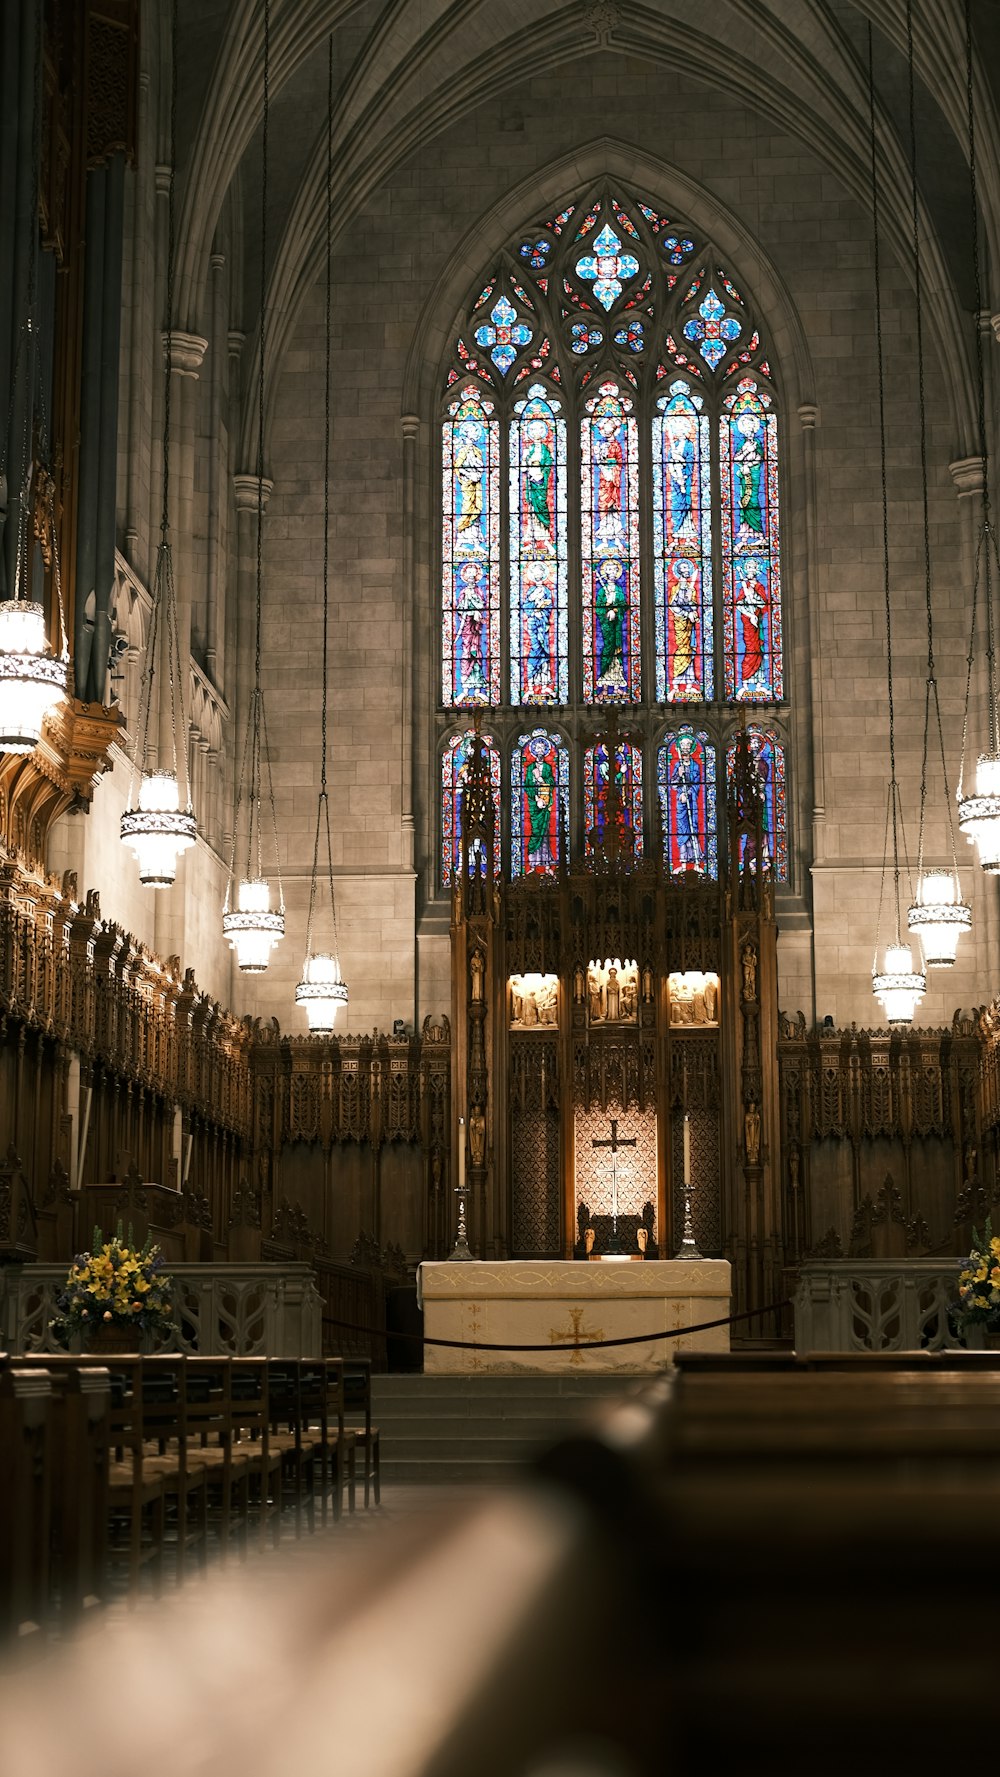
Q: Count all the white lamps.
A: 7